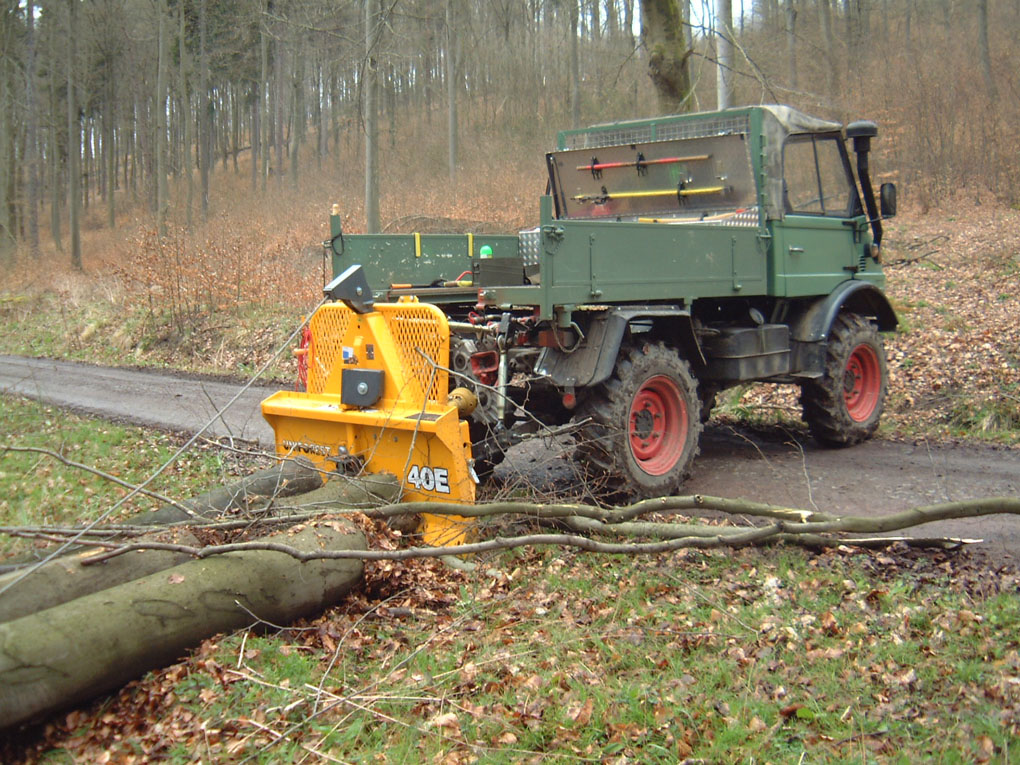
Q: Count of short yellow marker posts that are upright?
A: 2